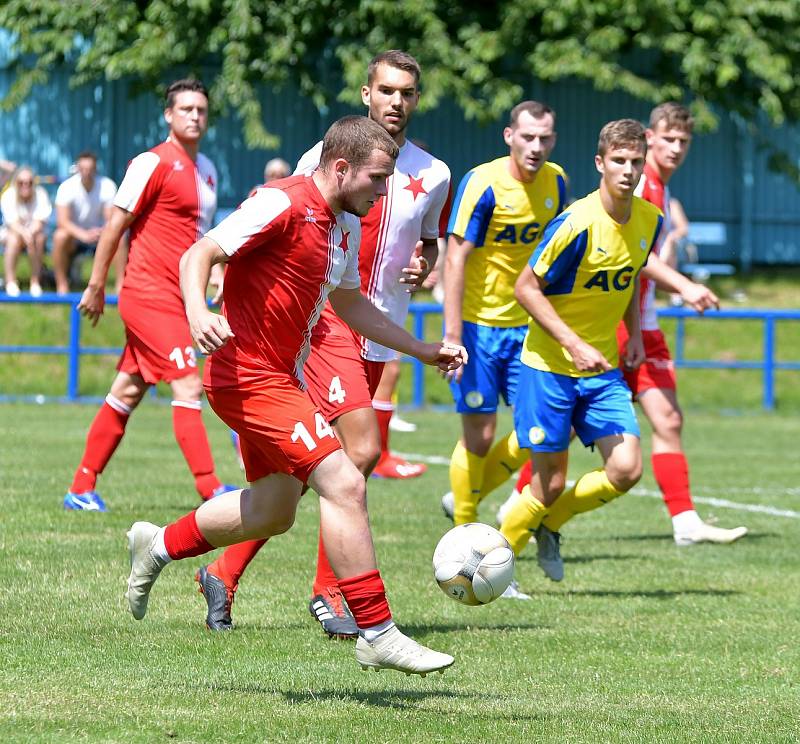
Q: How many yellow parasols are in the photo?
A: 0